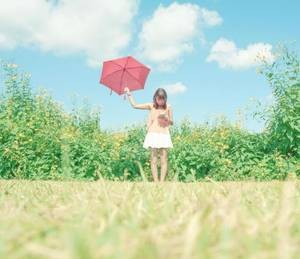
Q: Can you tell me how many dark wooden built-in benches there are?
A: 0